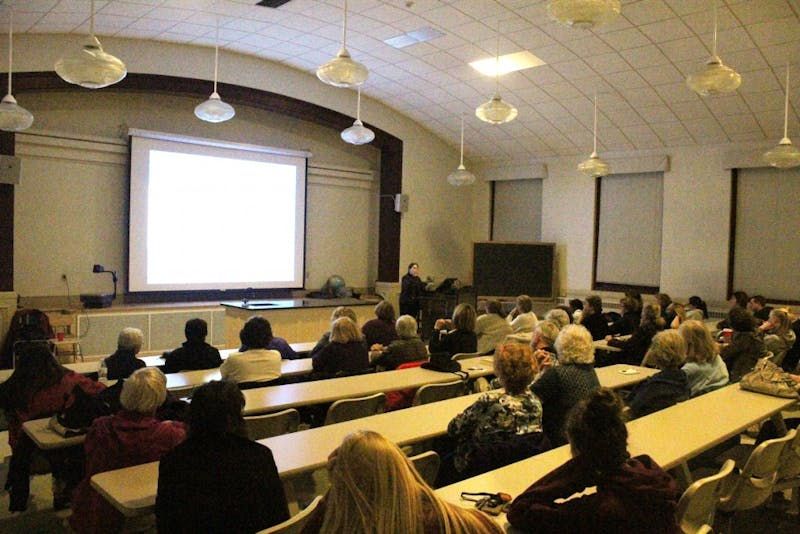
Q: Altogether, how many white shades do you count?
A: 3